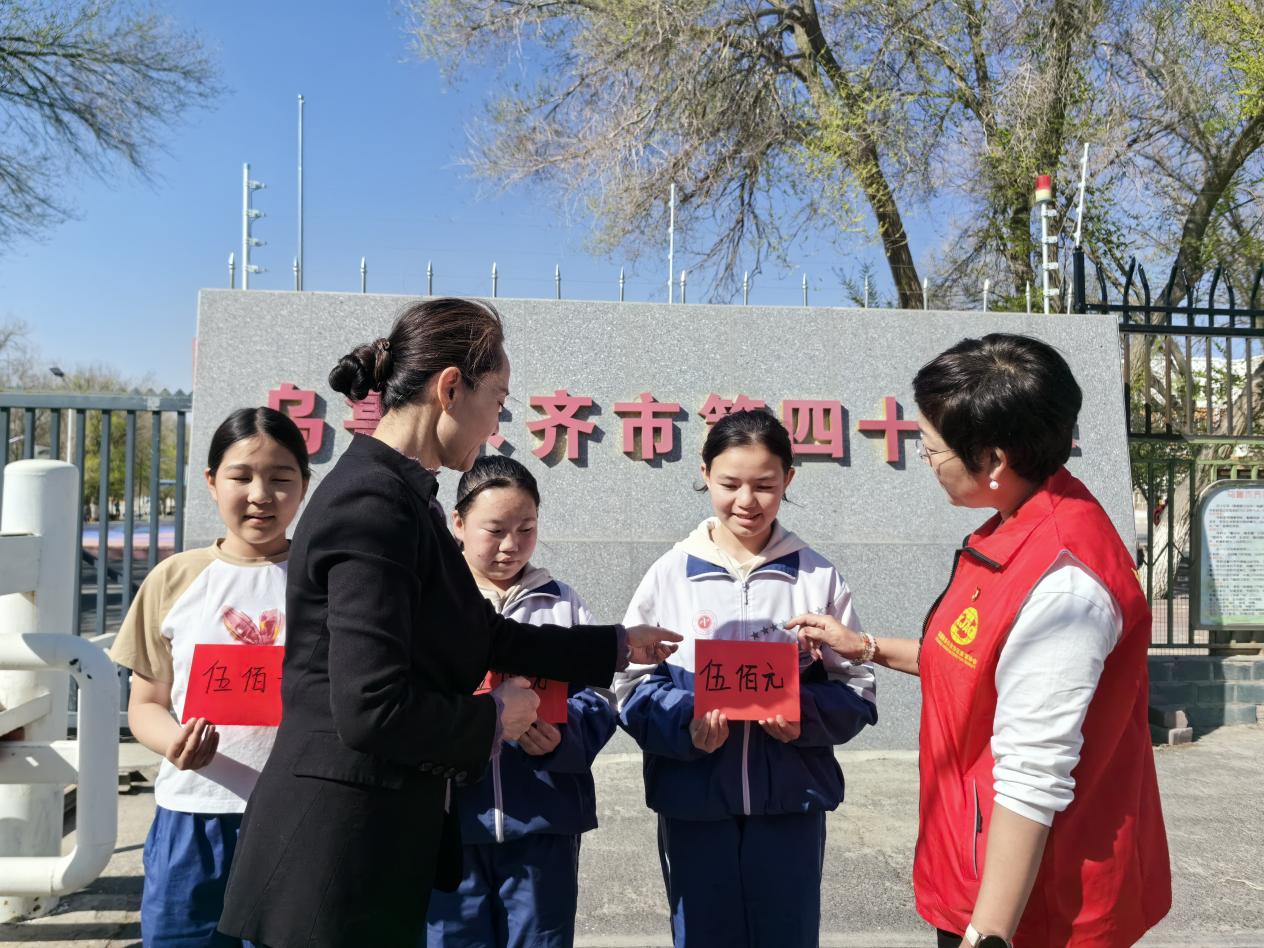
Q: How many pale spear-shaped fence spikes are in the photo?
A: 15